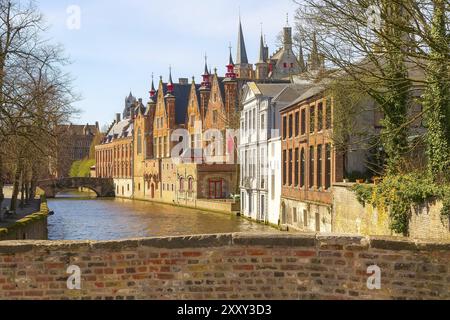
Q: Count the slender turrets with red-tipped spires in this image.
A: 4